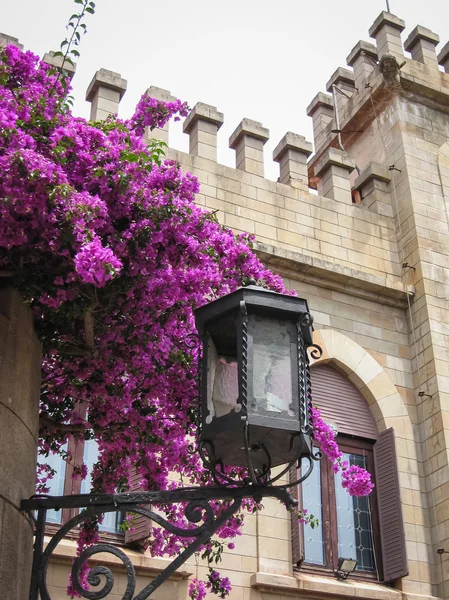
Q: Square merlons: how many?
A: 15